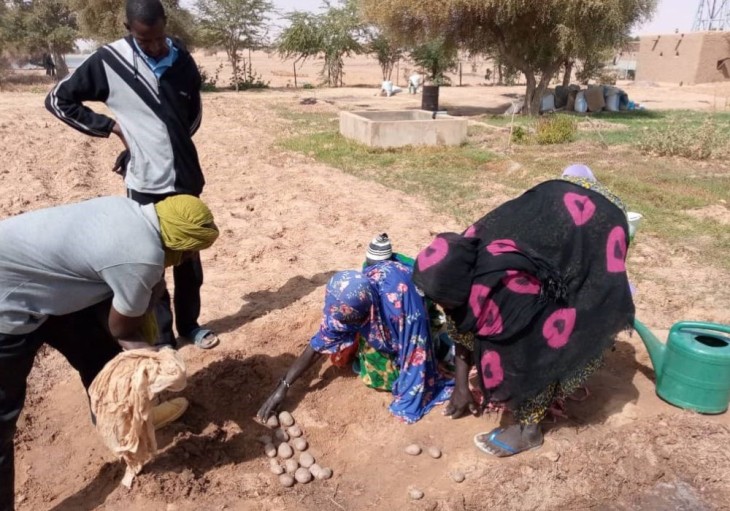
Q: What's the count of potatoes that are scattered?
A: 4